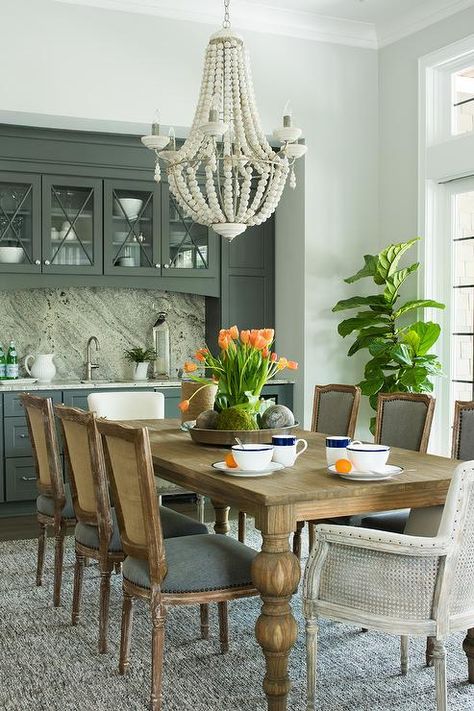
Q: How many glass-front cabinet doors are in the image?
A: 4